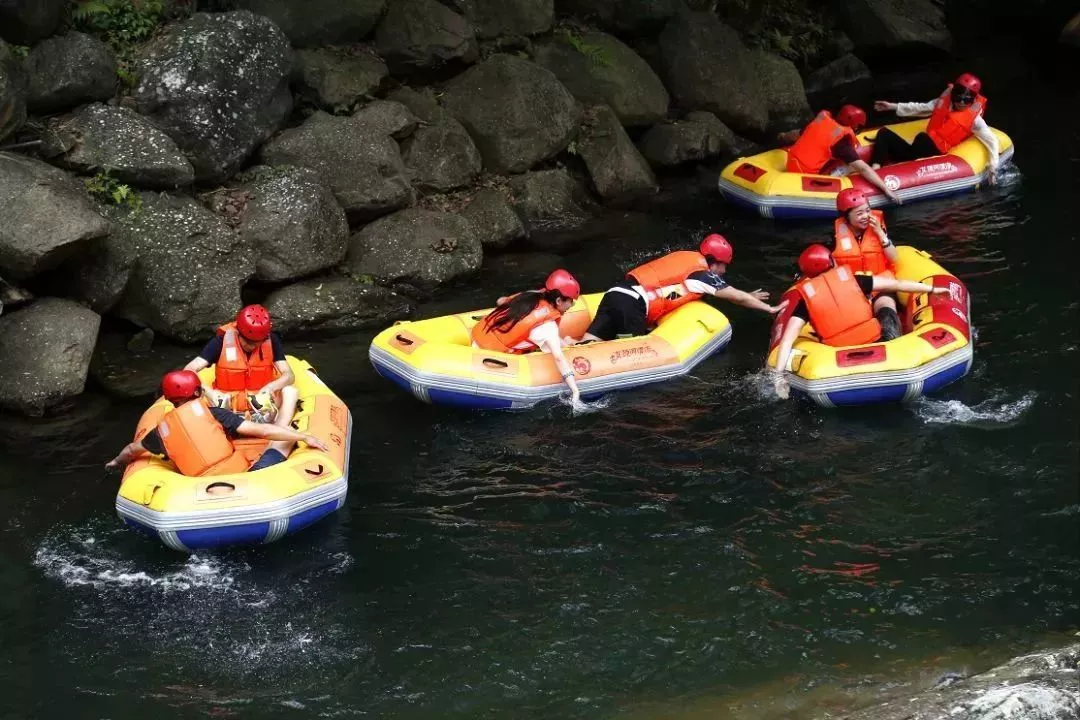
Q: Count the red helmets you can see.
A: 8